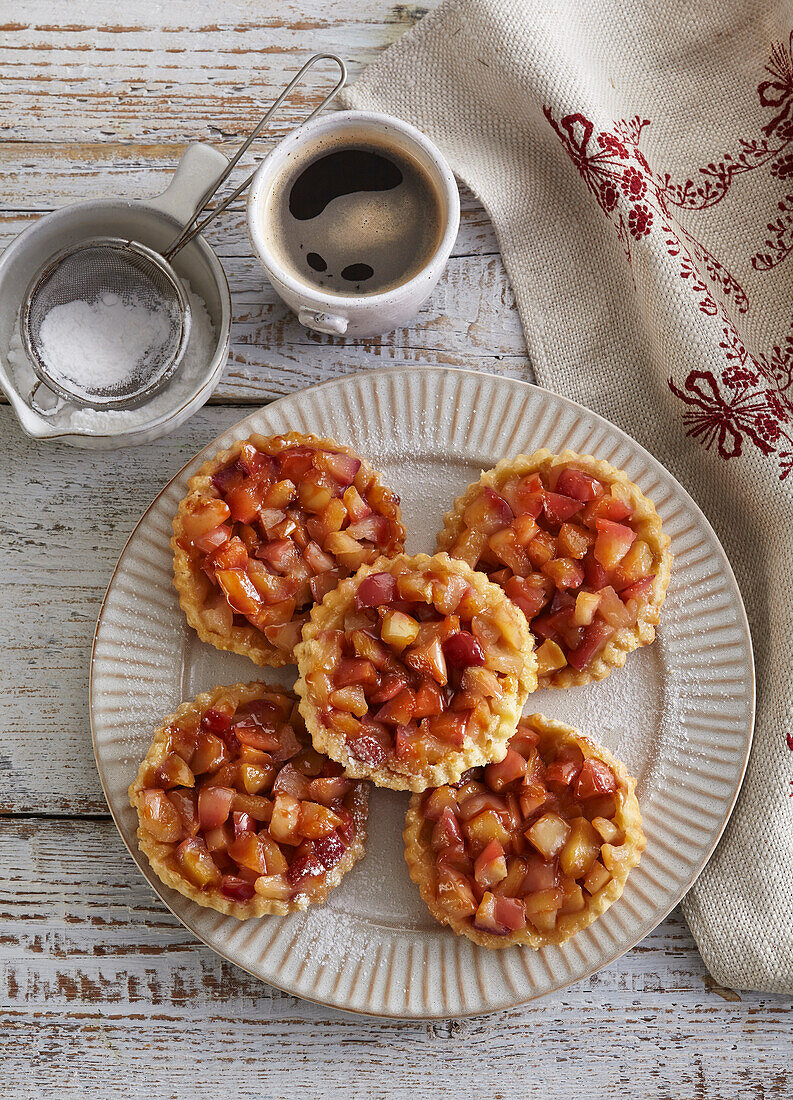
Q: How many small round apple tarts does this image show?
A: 5